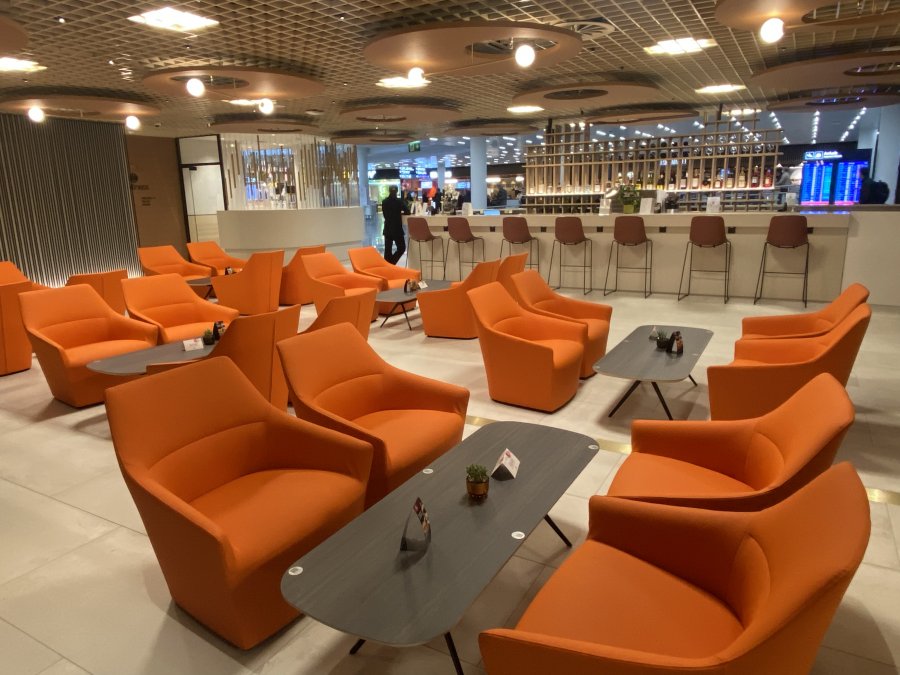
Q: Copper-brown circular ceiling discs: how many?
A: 13